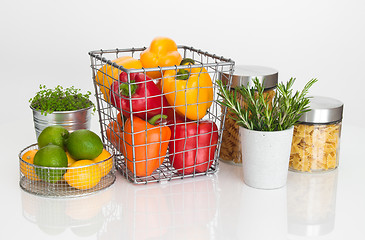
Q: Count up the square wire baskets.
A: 1